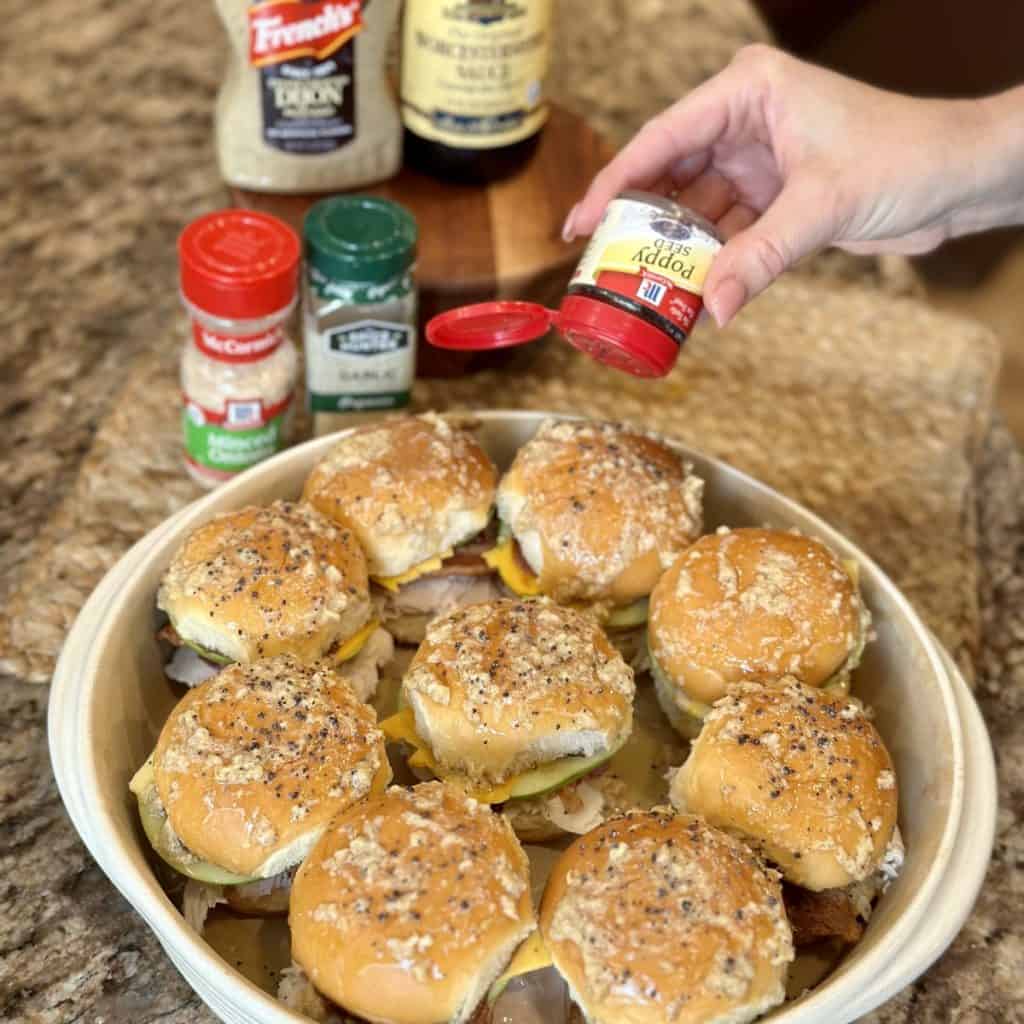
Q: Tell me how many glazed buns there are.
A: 9